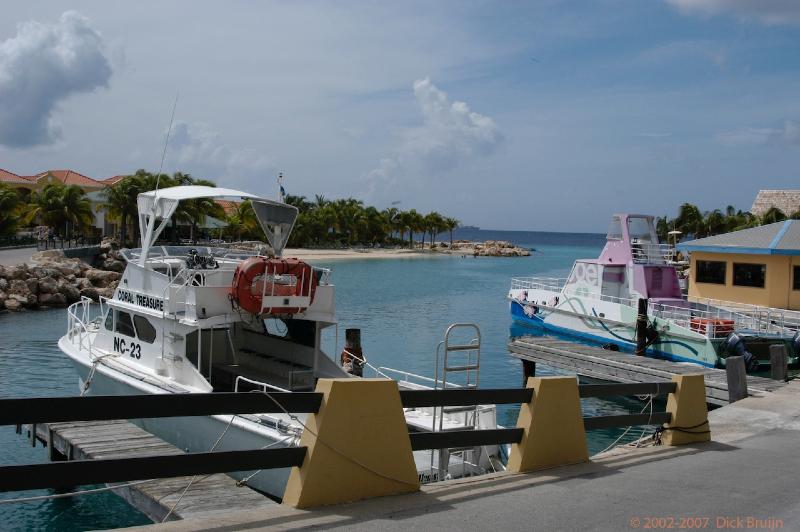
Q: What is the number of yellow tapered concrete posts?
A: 3